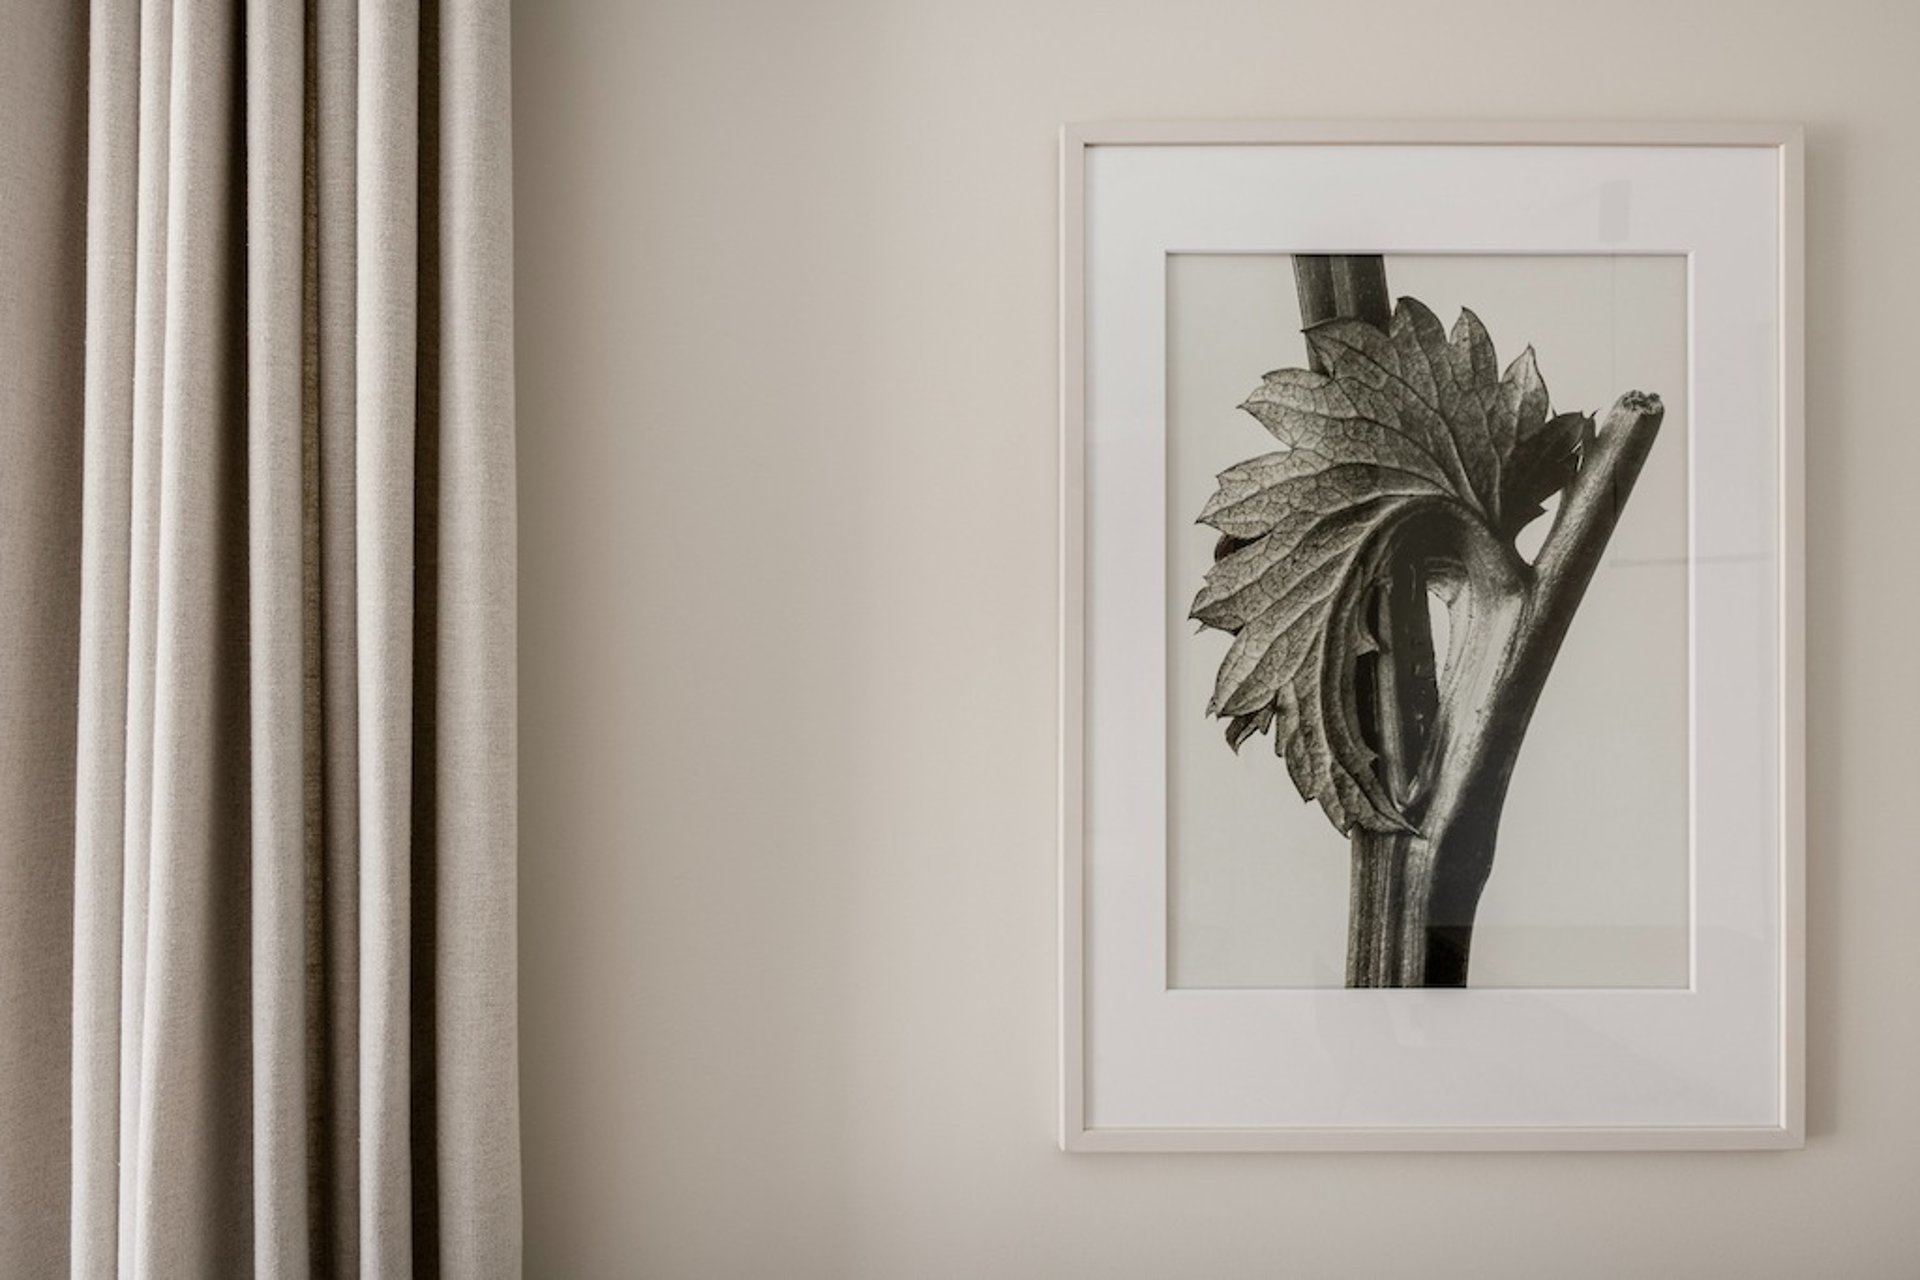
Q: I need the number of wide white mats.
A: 1